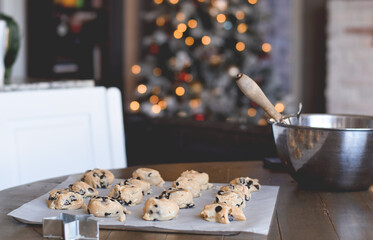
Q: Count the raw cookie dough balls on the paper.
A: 15